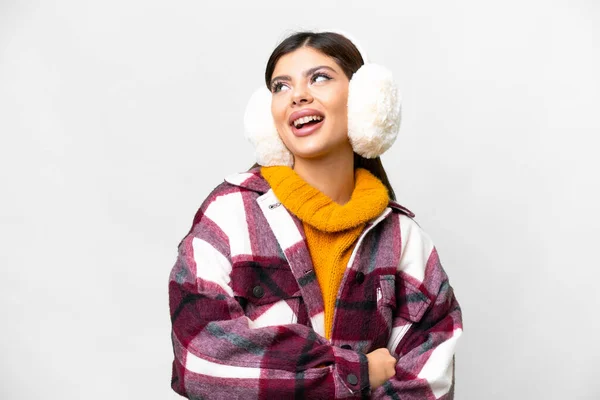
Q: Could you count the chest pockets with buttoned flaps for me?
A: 2